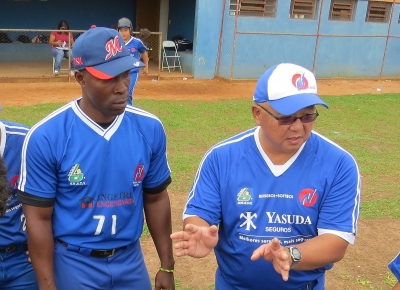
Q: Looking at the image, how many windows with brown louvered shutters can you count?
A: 4